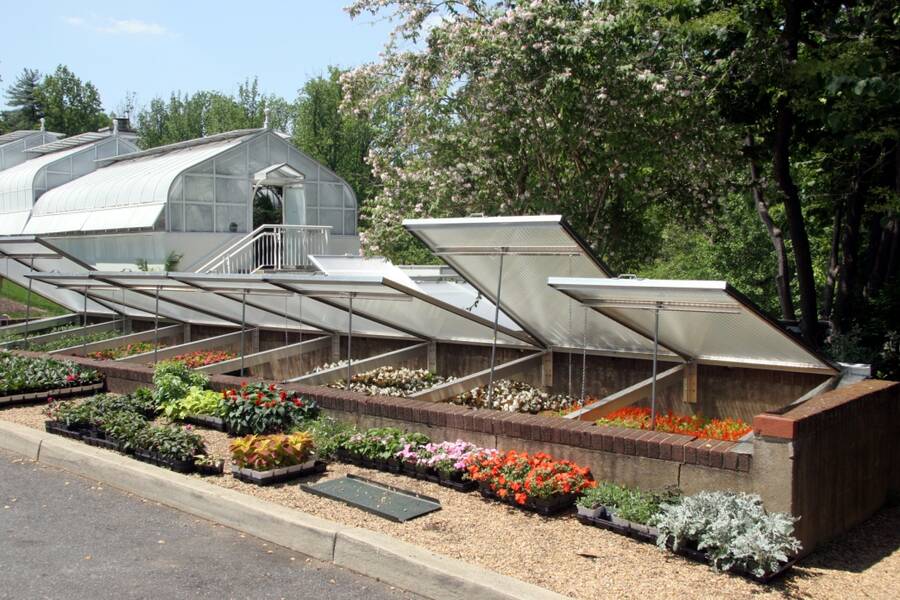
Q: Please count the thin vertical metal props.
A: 7